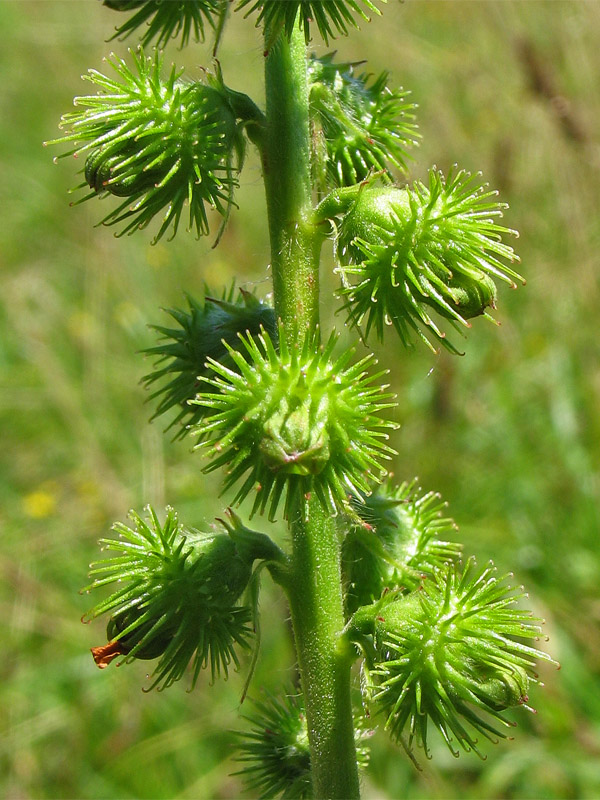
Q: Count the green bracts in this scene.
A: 11